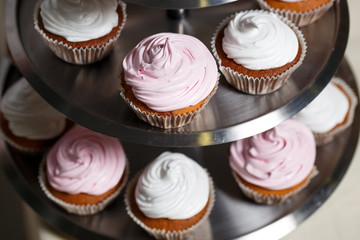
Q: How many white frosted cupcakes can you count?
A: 5